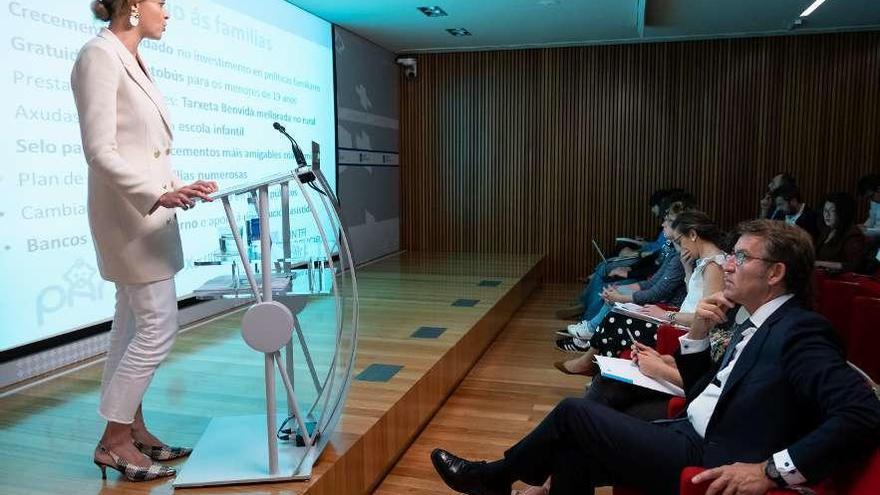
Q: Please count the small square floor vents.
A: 4